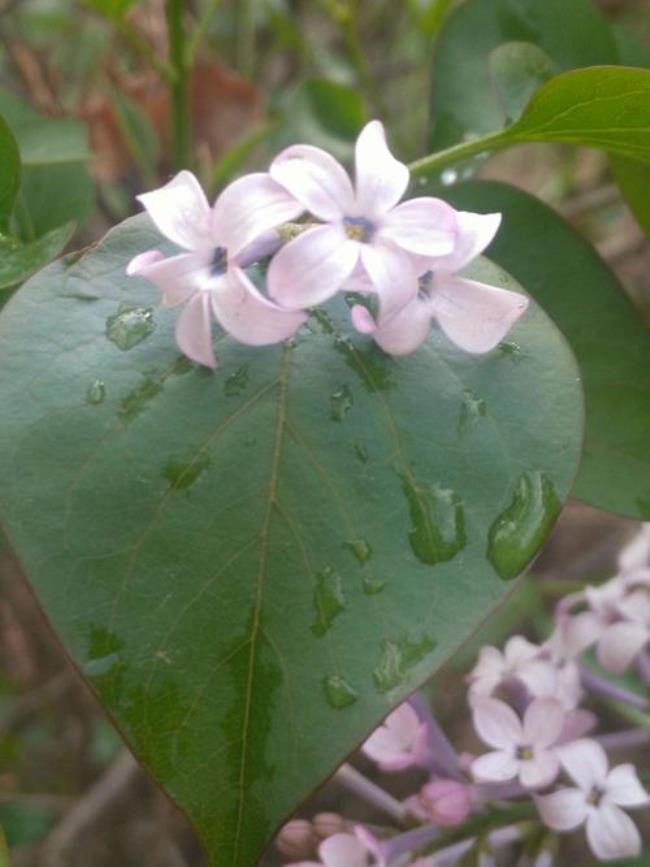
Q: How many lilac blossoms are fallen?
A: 3